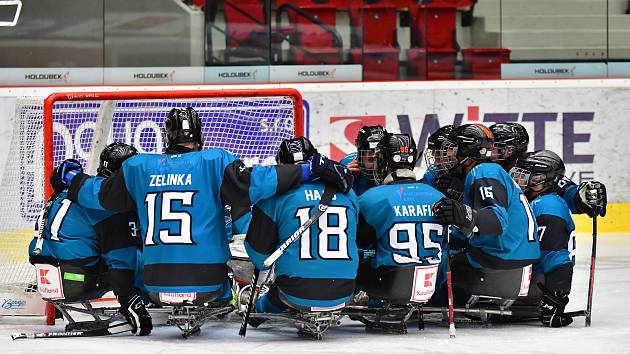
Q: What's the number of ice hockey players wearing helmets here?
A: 9